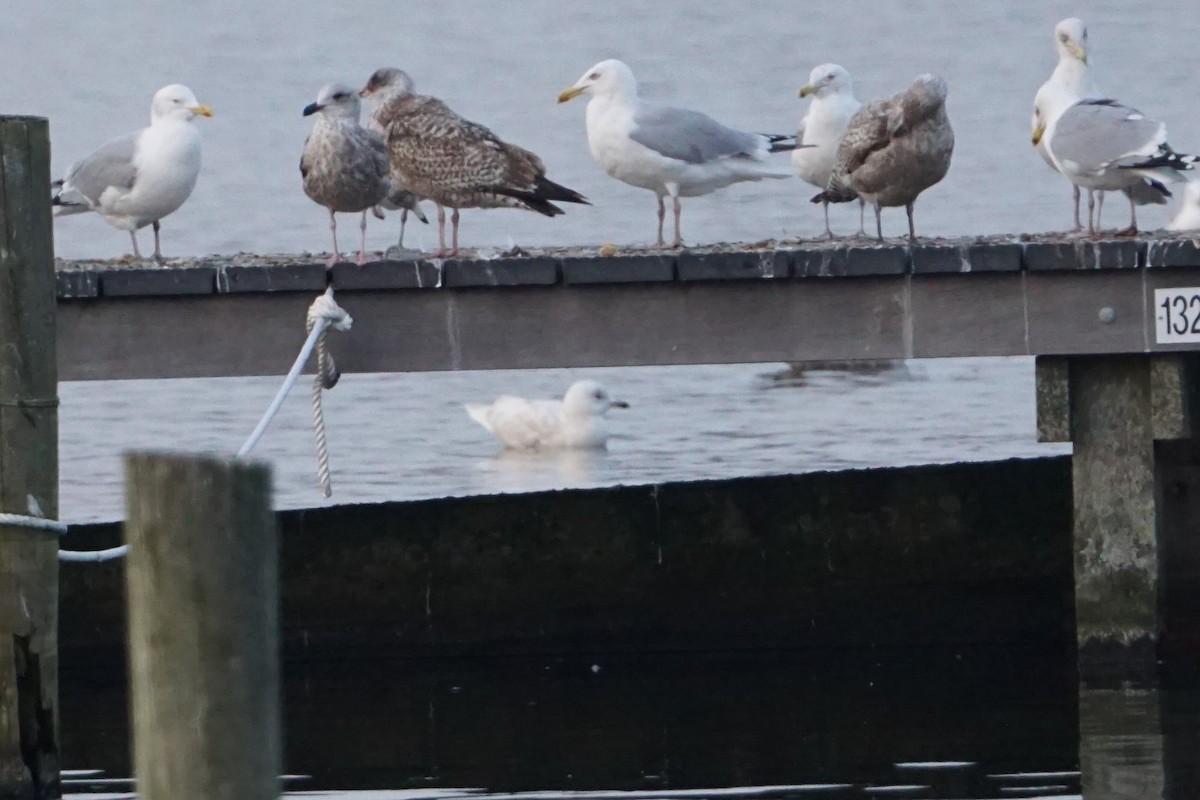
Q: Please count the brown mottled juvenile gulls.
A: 3